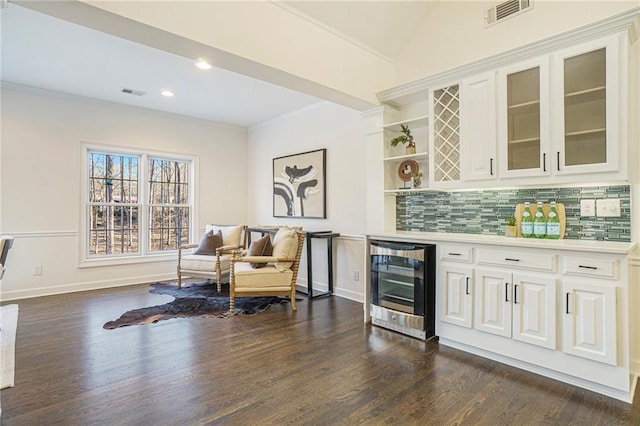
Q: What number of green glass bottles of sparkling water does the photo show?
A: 3